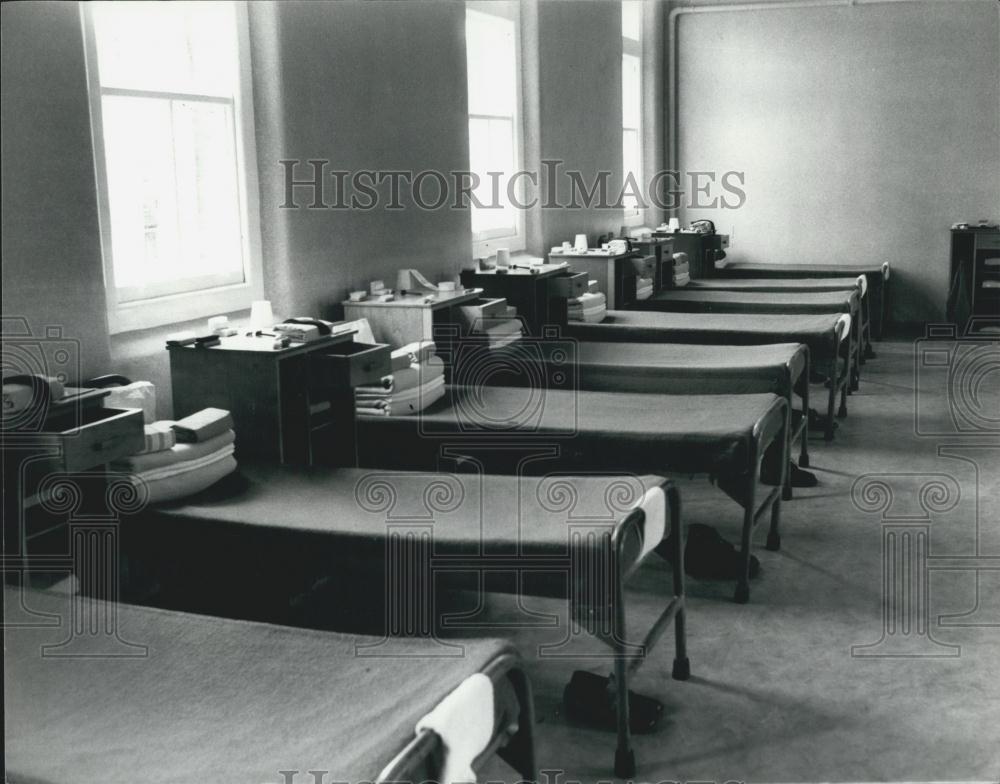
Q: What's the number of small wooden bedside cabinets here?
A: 8